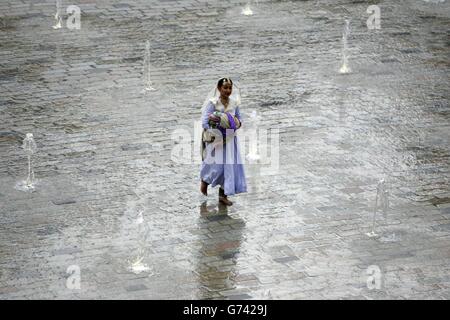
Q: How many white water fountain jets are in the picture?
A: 8